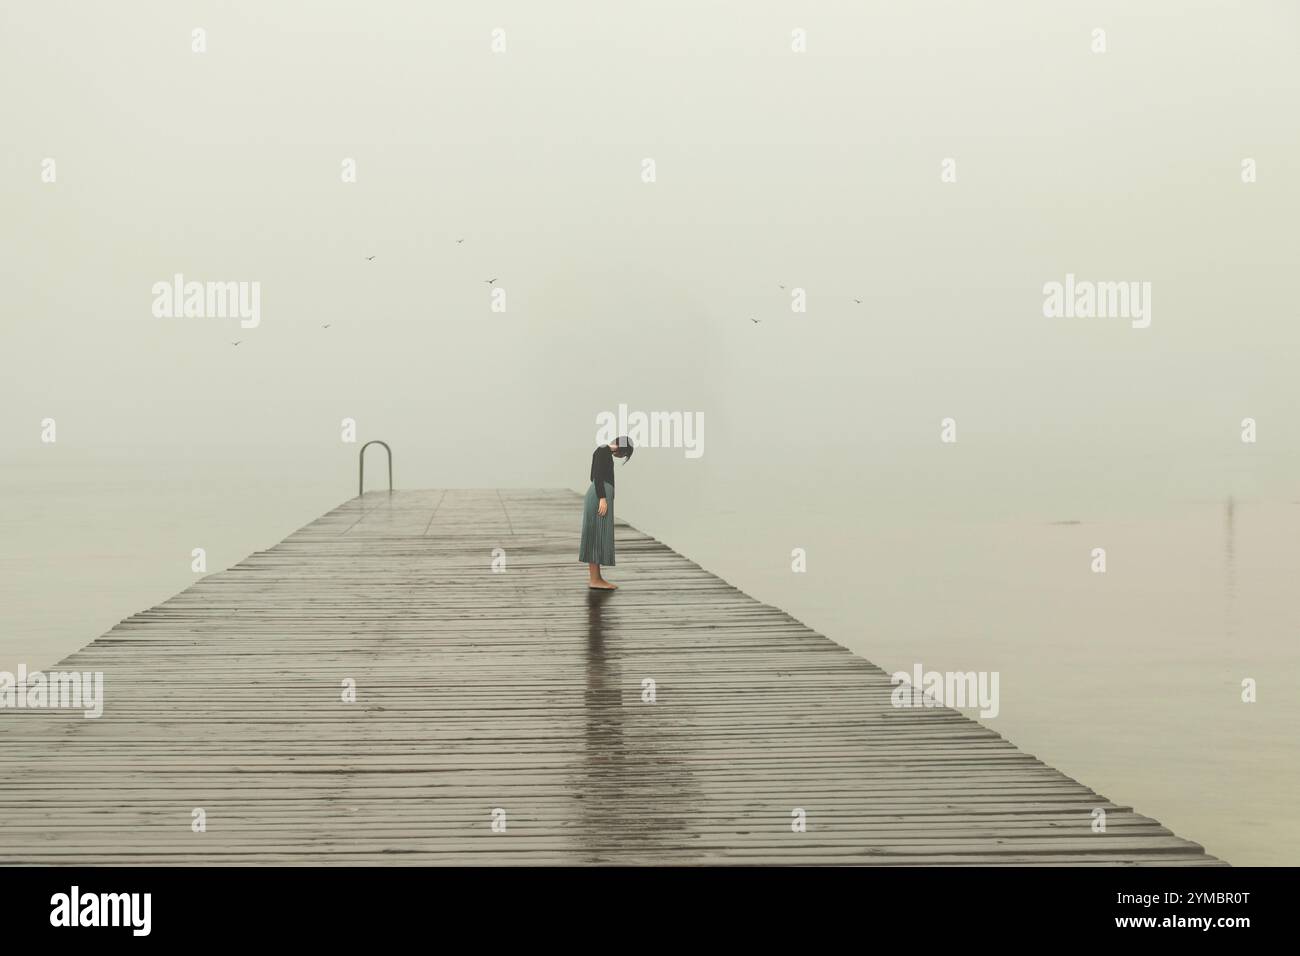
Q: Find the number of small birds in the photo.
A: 8